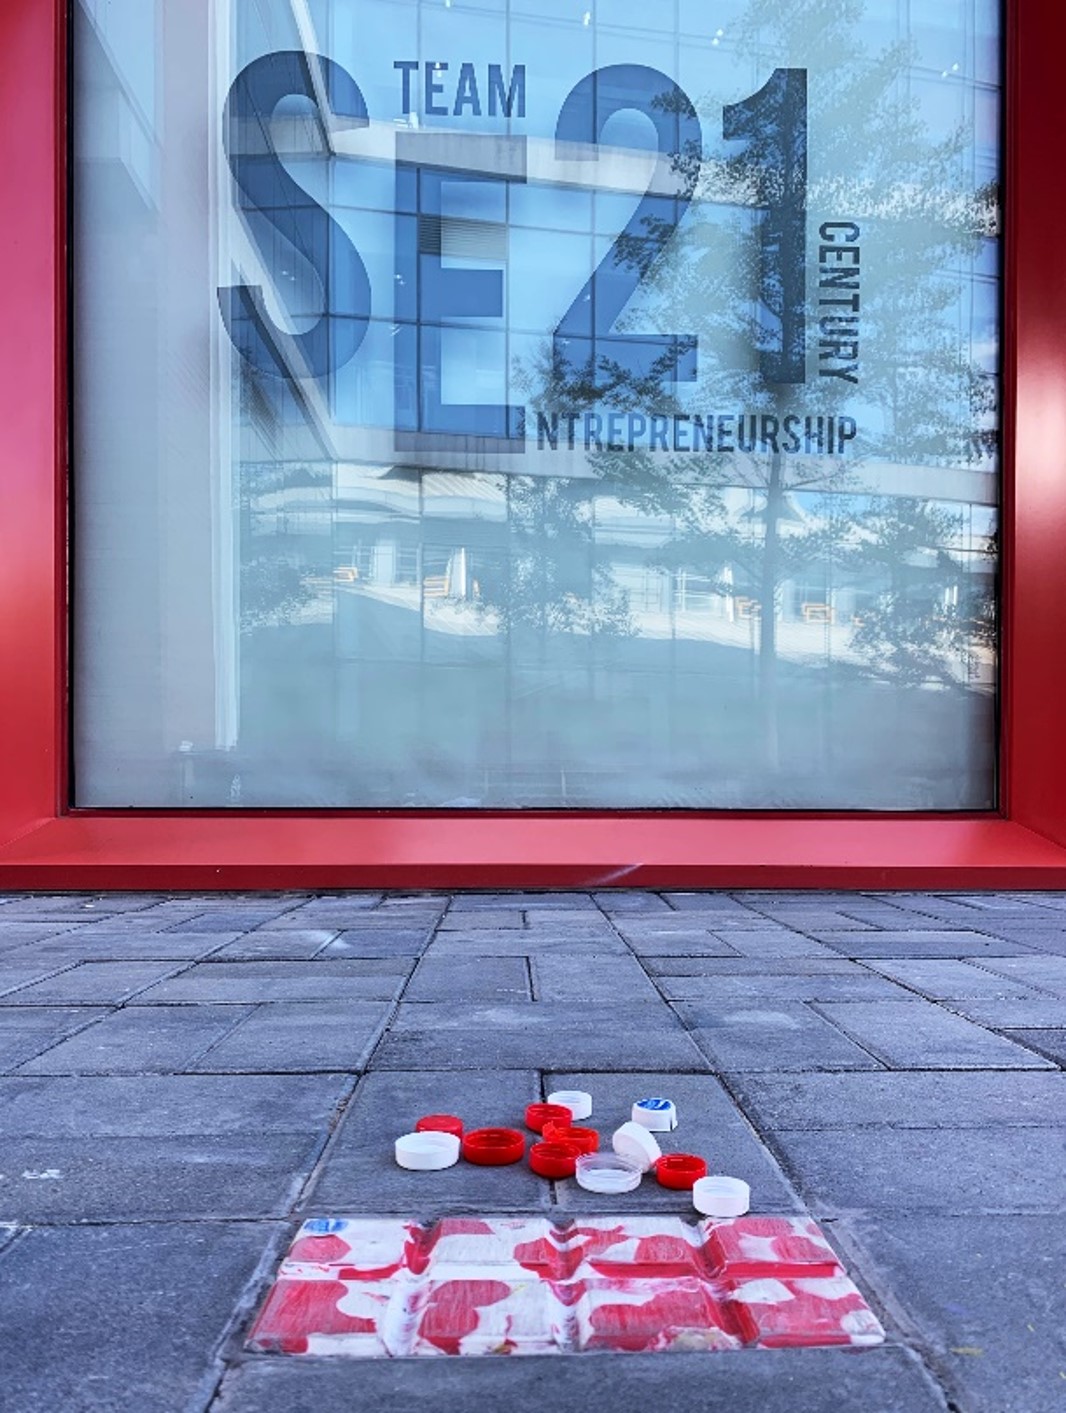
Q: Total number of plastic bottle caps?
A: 12